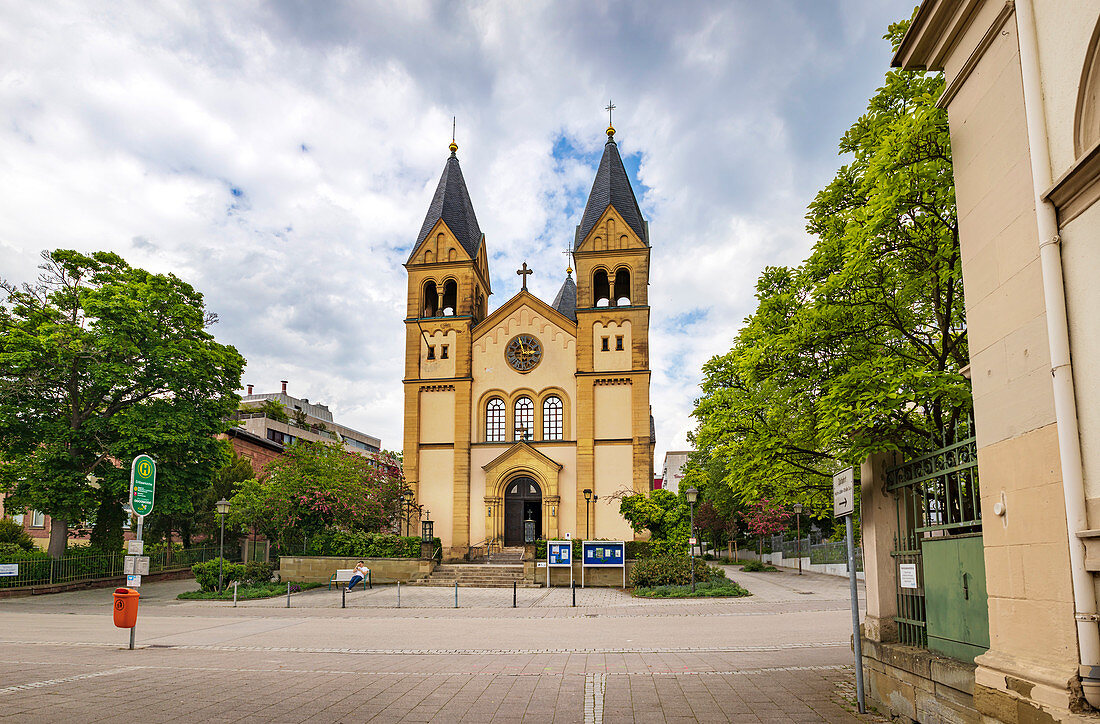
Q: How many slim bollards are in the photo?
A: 7